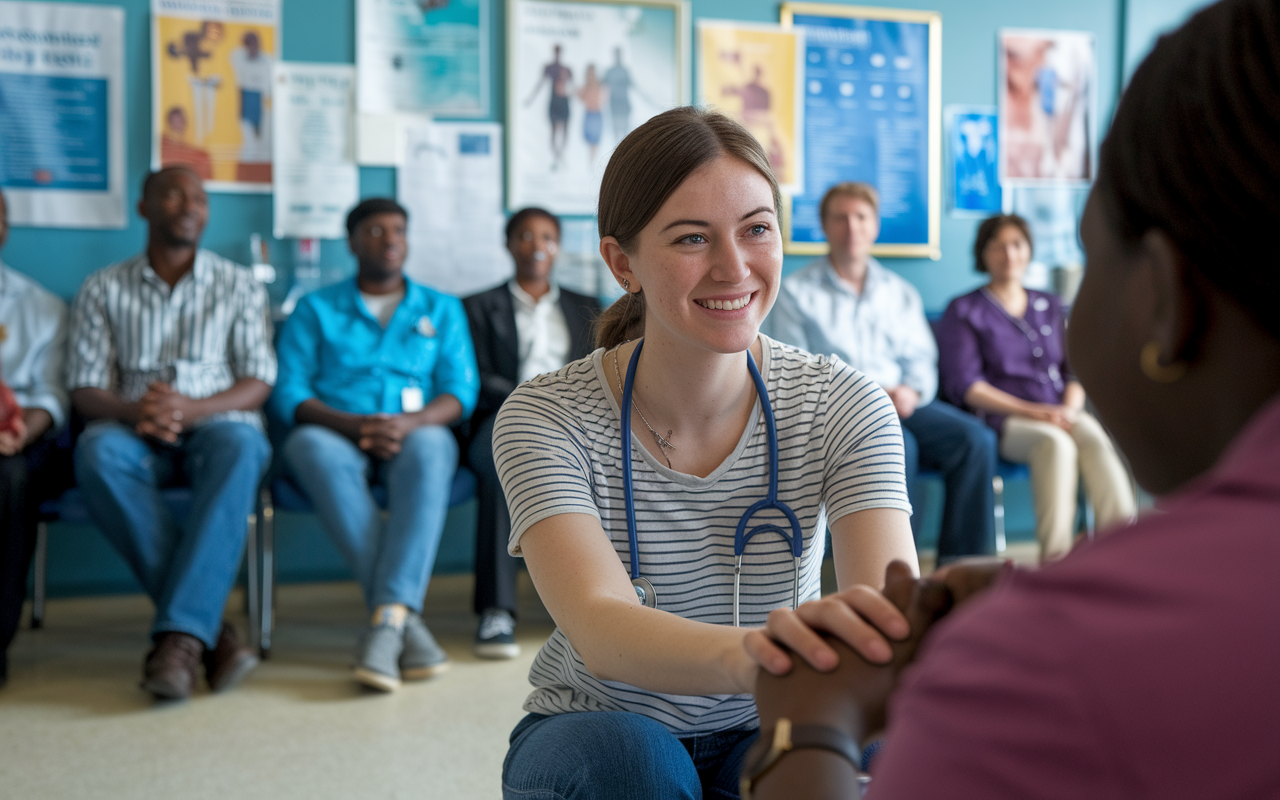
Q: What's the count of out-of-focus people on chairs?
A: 6